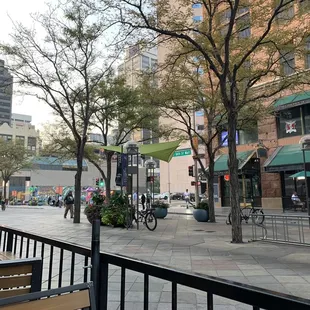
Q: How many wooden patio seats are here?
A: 2